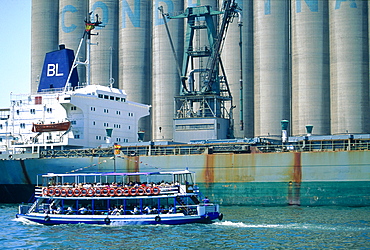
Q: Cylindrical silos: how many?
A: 10